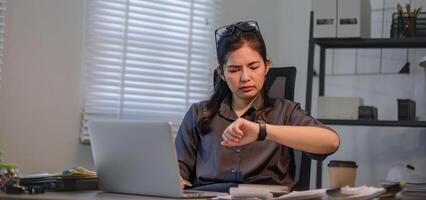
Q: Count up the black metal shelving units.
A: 1